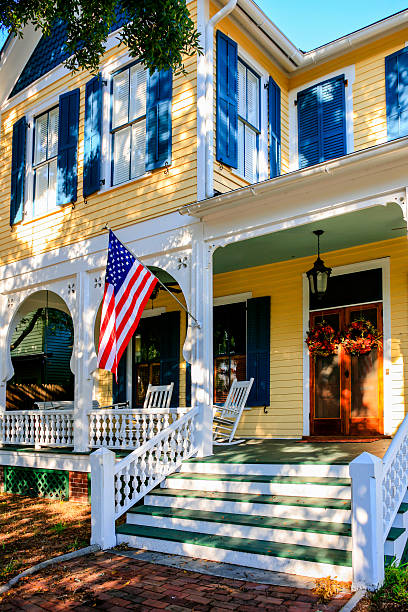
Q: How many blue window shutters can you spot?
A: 13